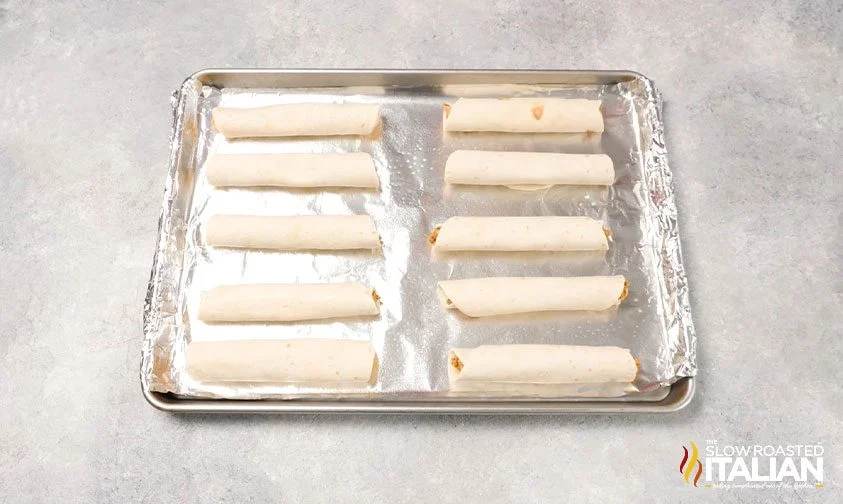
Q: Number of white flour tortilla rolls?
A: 10